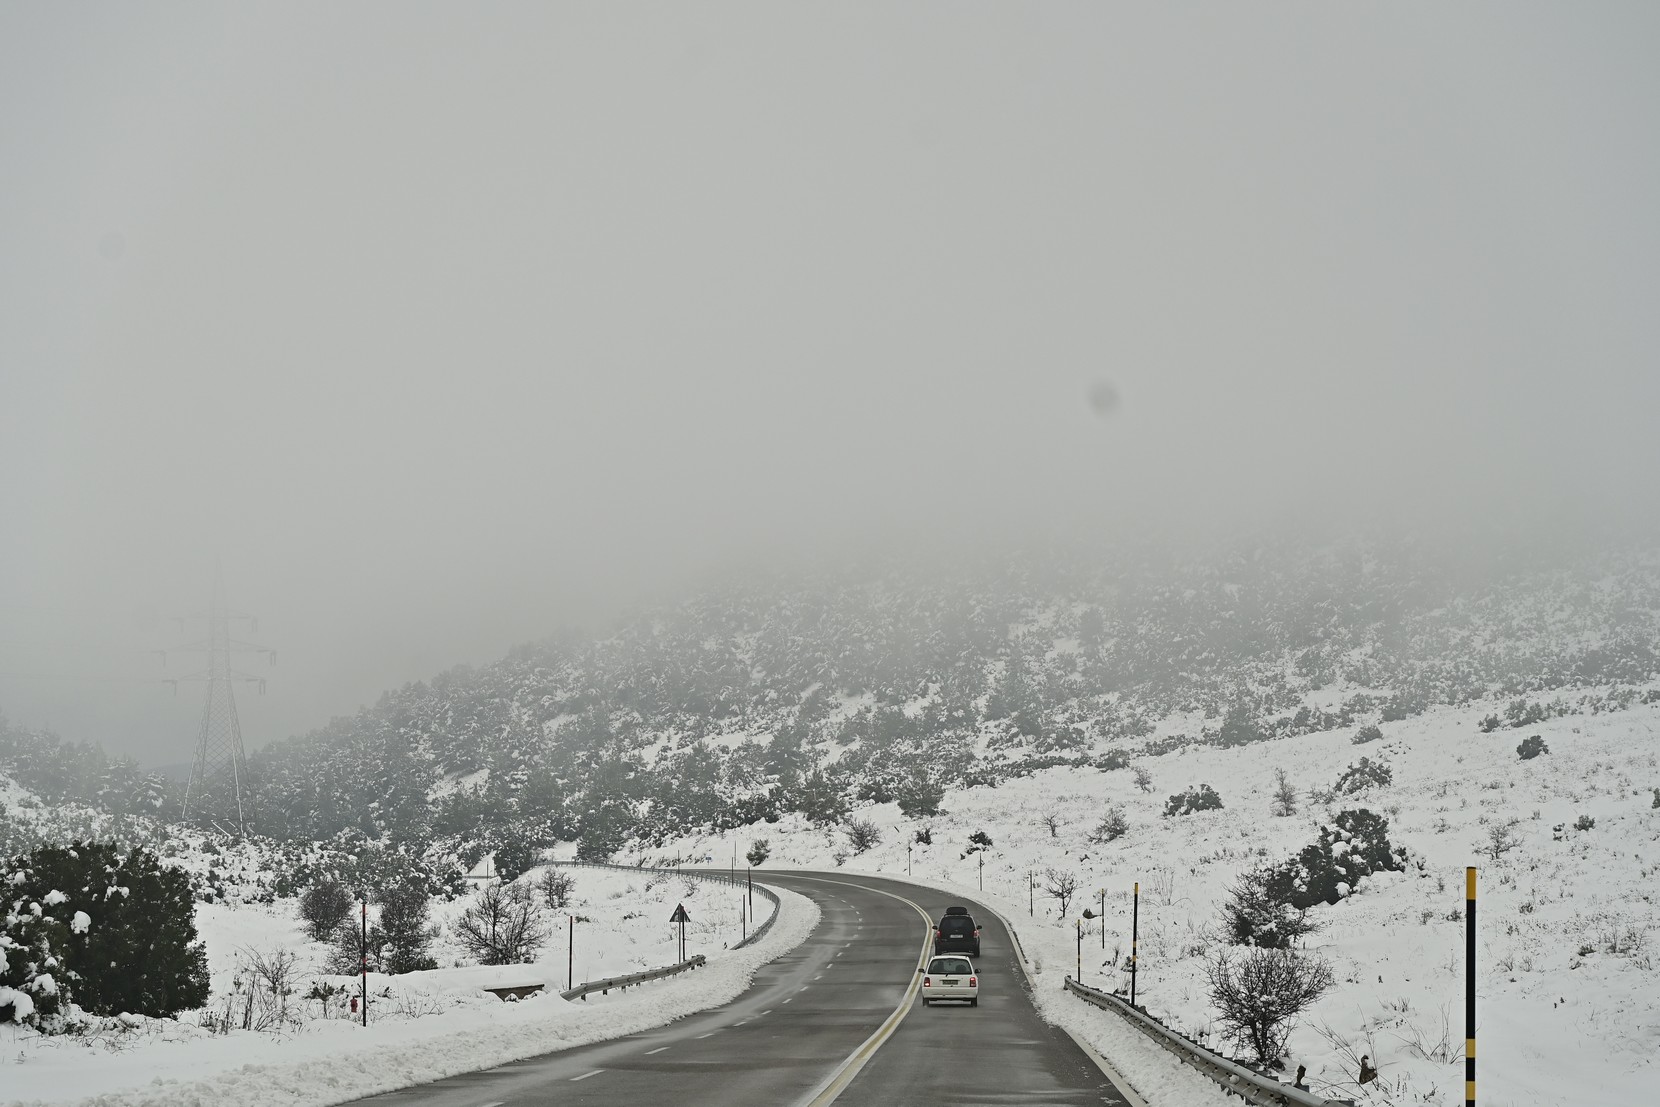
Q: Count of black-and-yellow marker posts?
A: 4